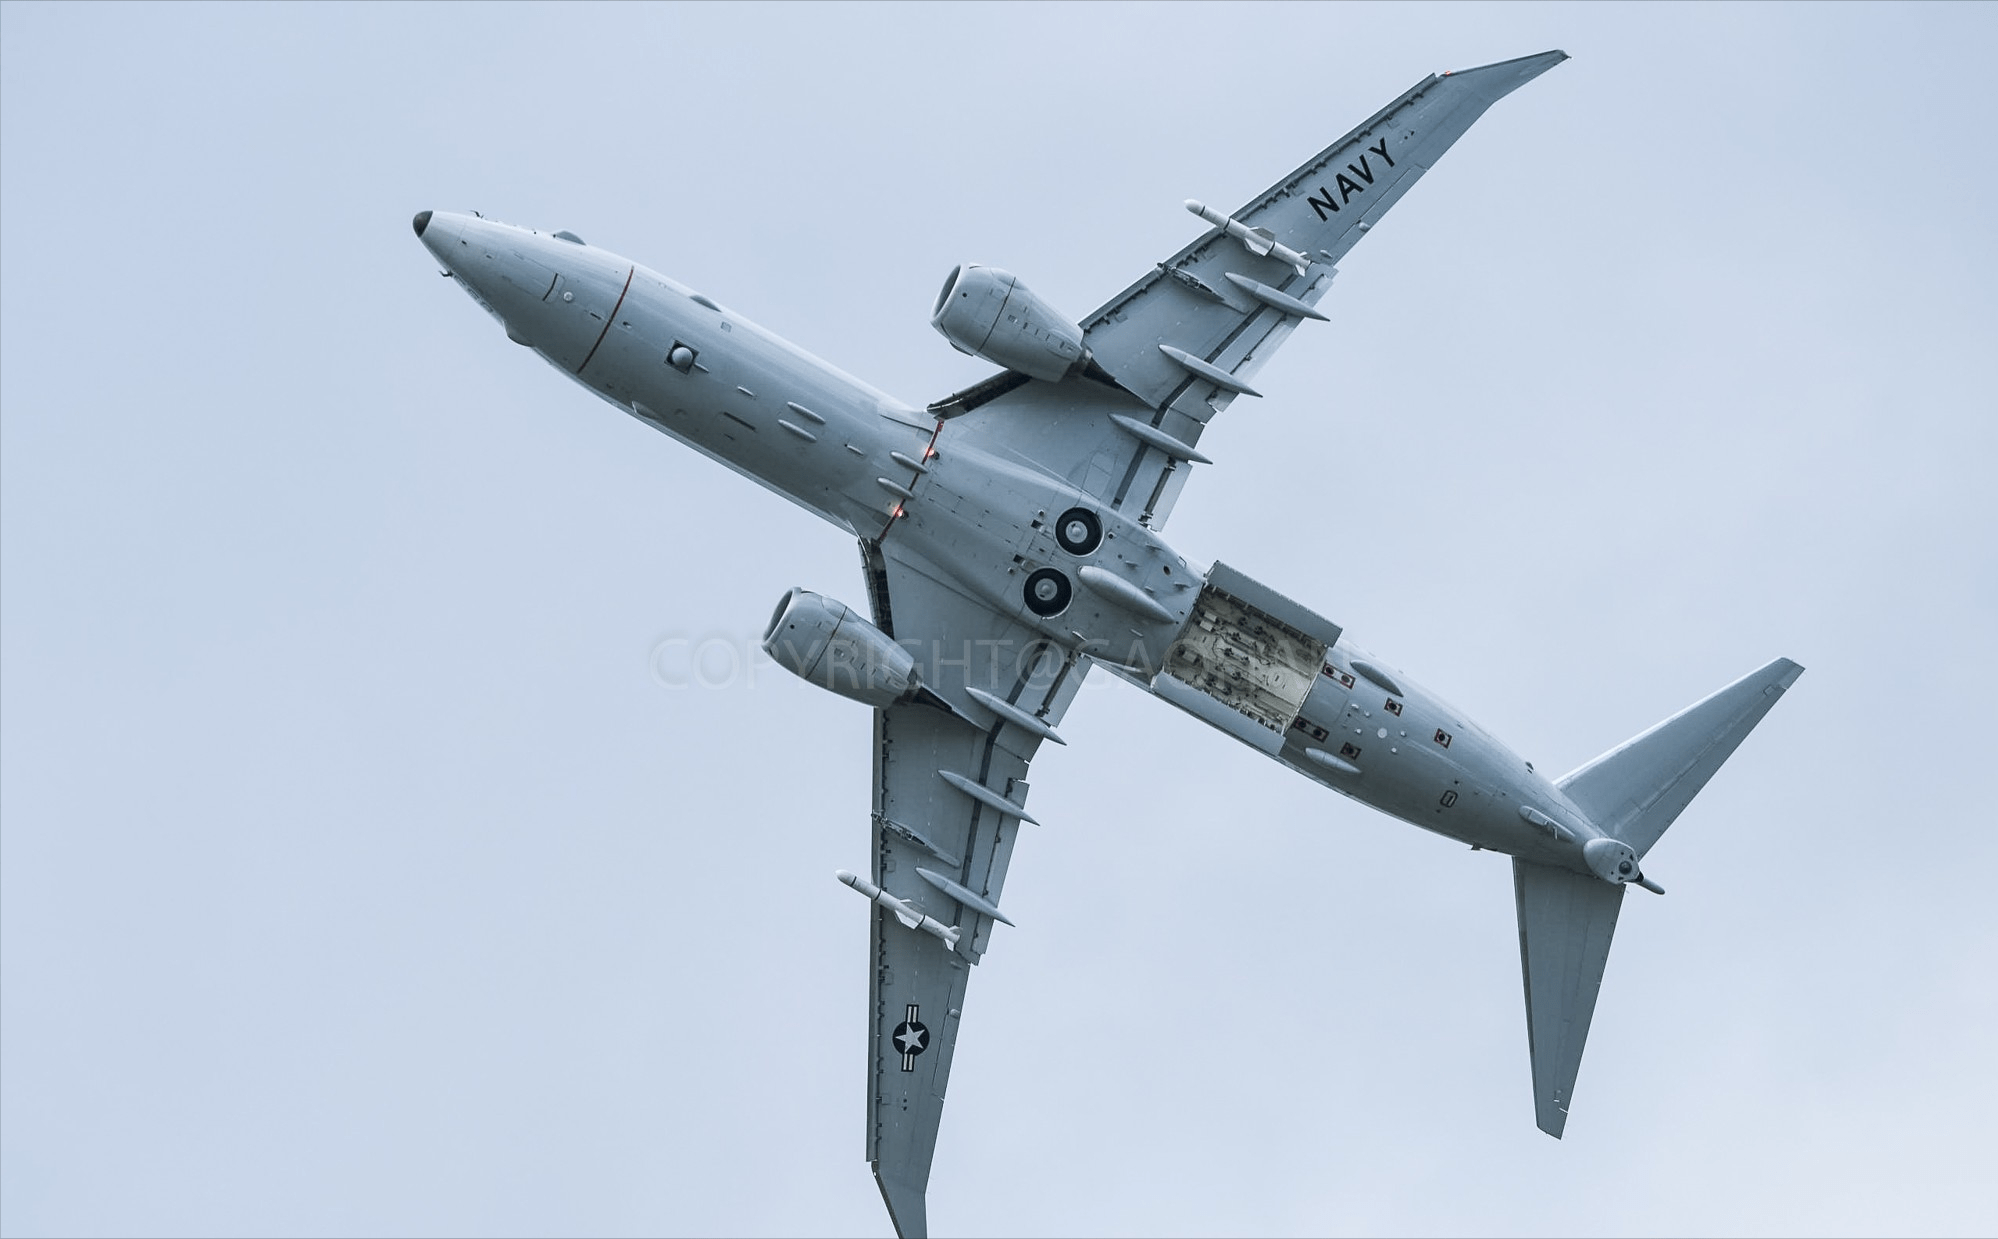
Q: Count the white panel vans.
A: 0